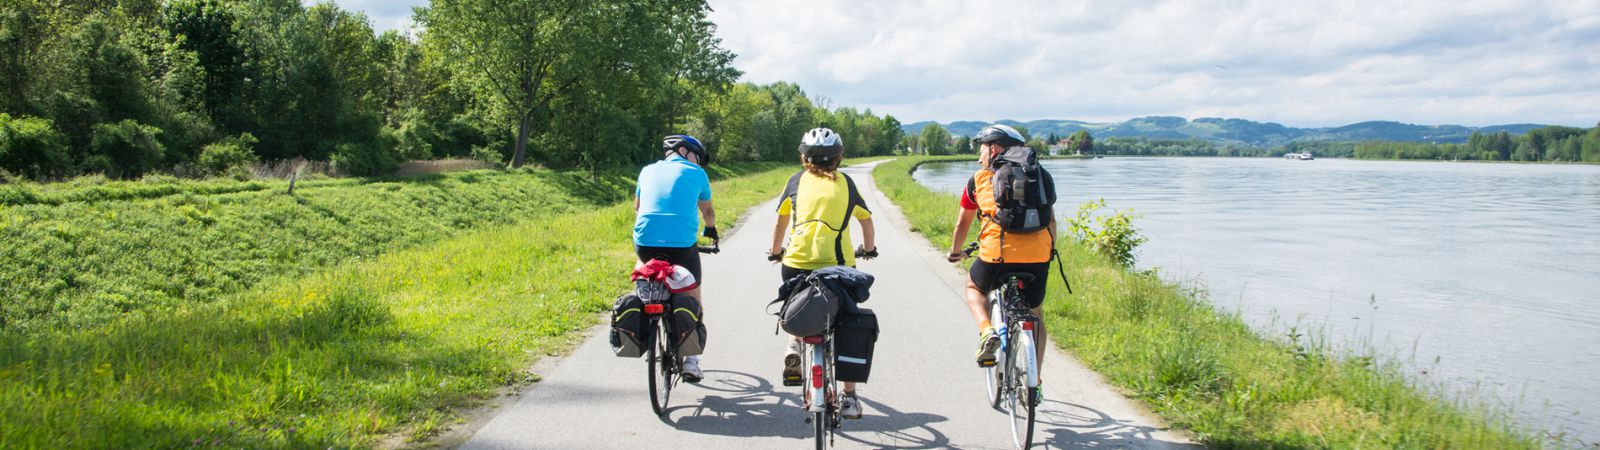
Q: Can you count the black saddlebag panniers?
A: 3